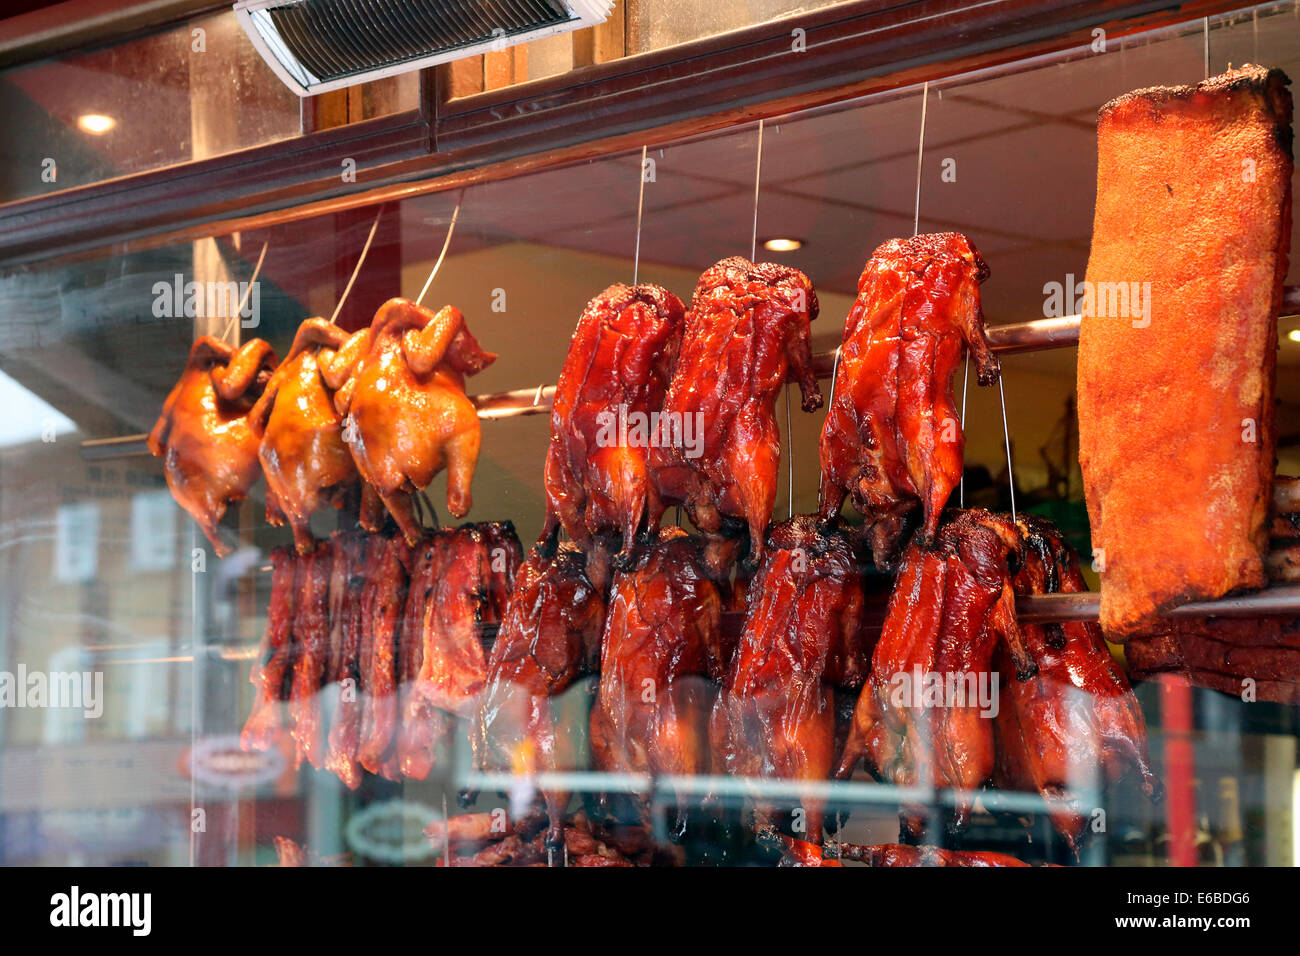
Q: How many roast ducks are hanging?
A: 8